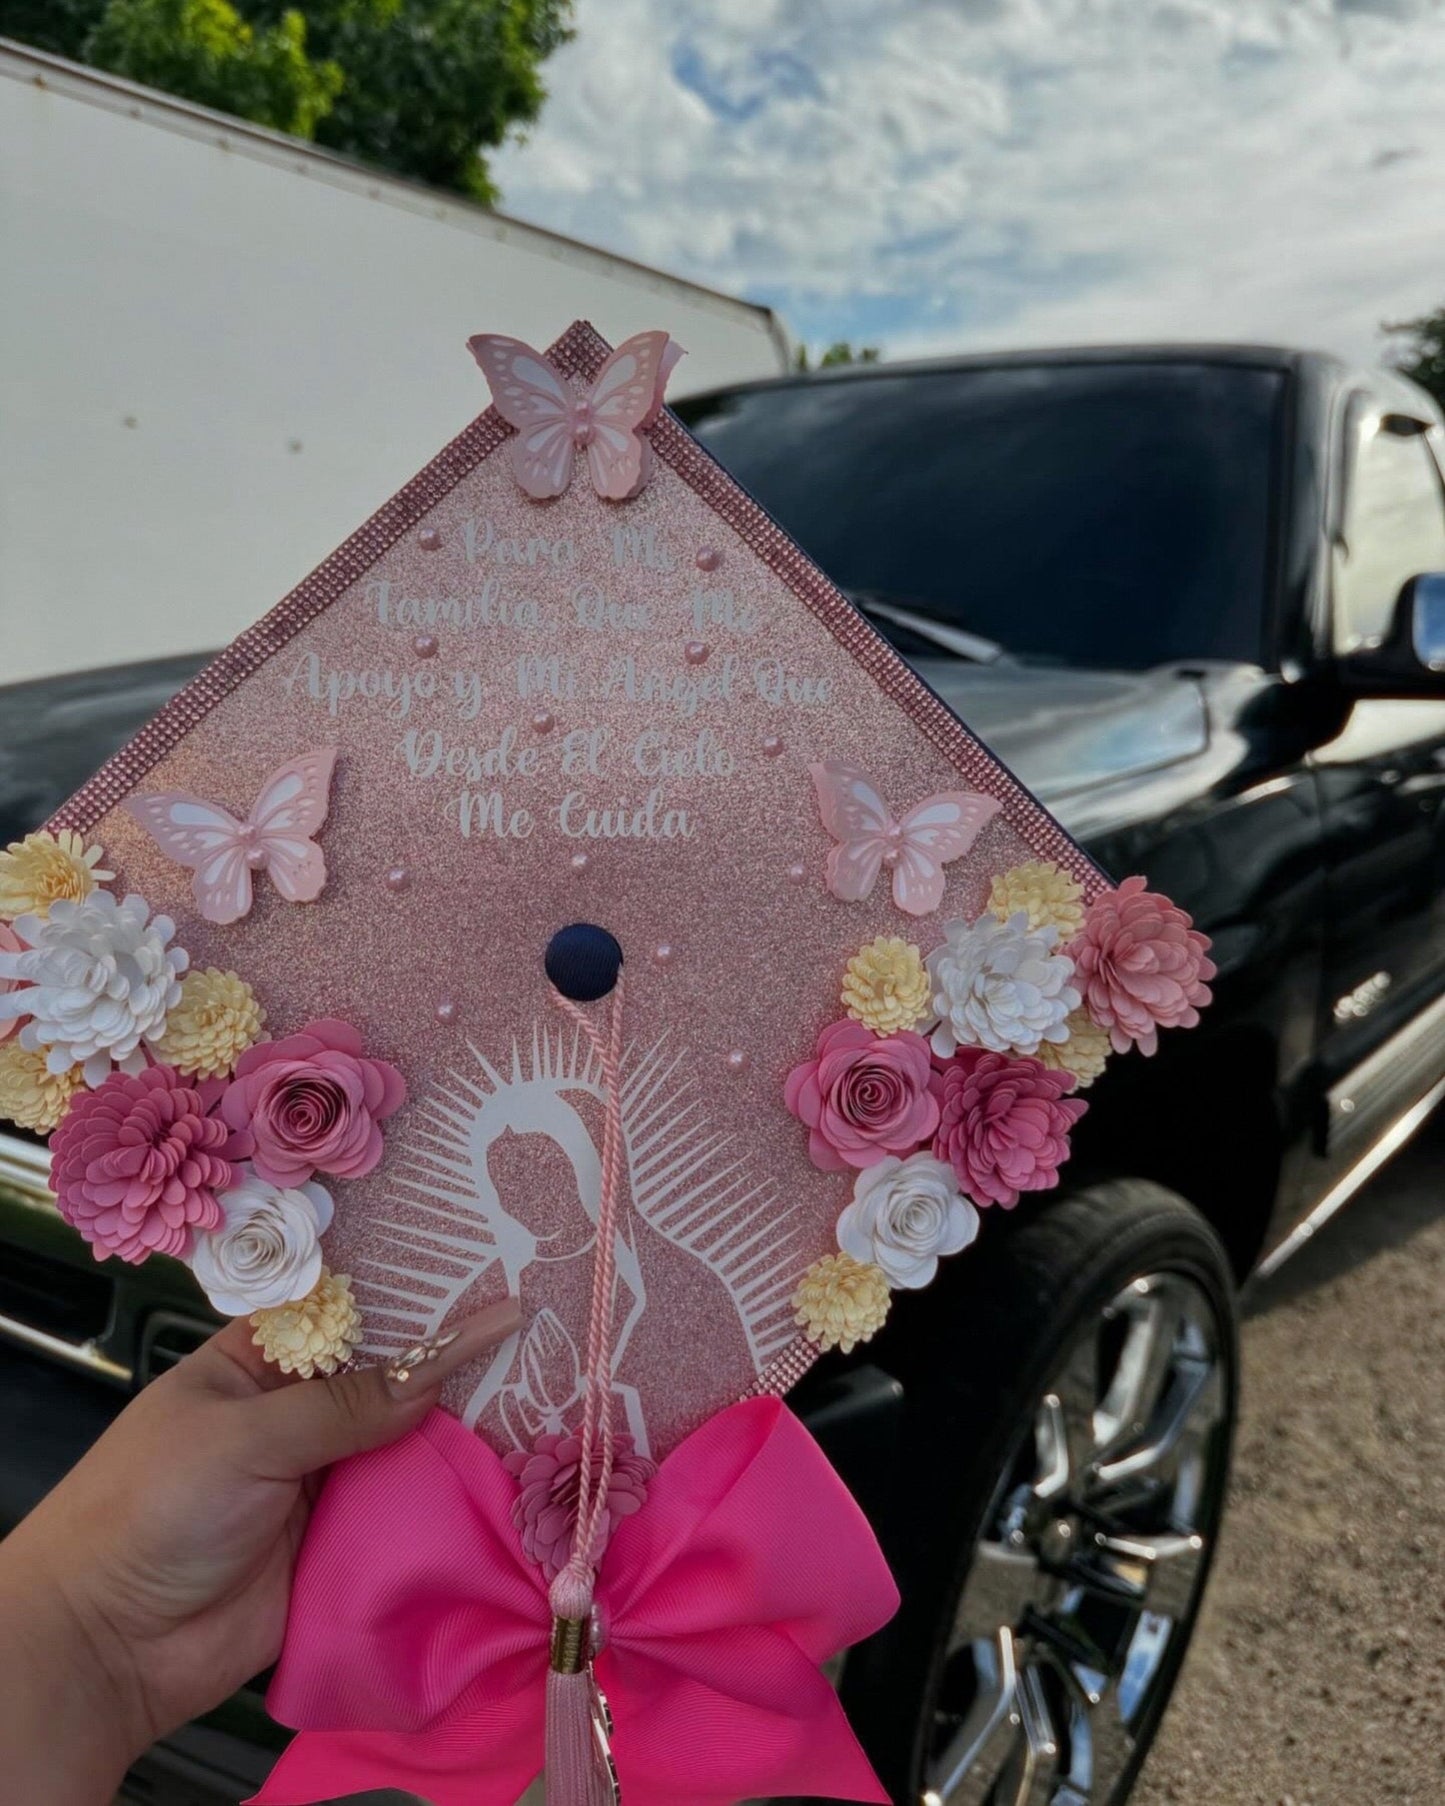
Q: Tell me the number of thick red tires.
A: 0